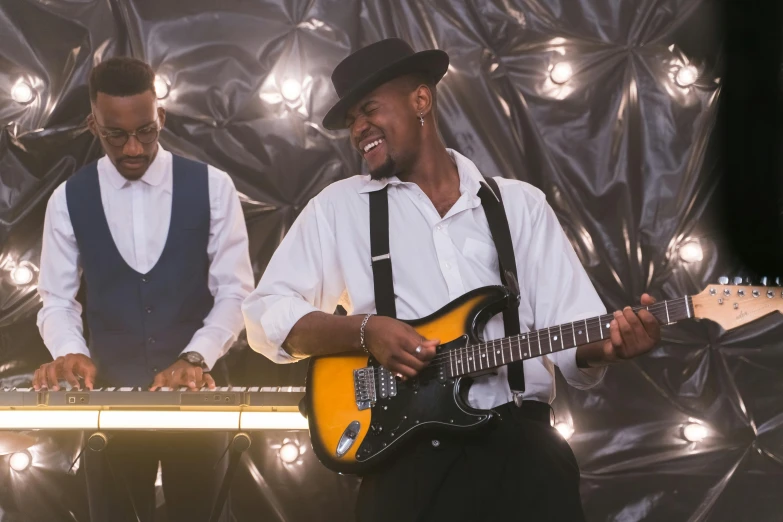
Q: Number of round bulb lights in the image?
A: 11